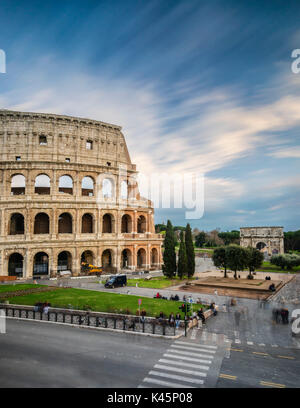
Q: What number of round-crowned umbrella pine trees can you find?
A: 3